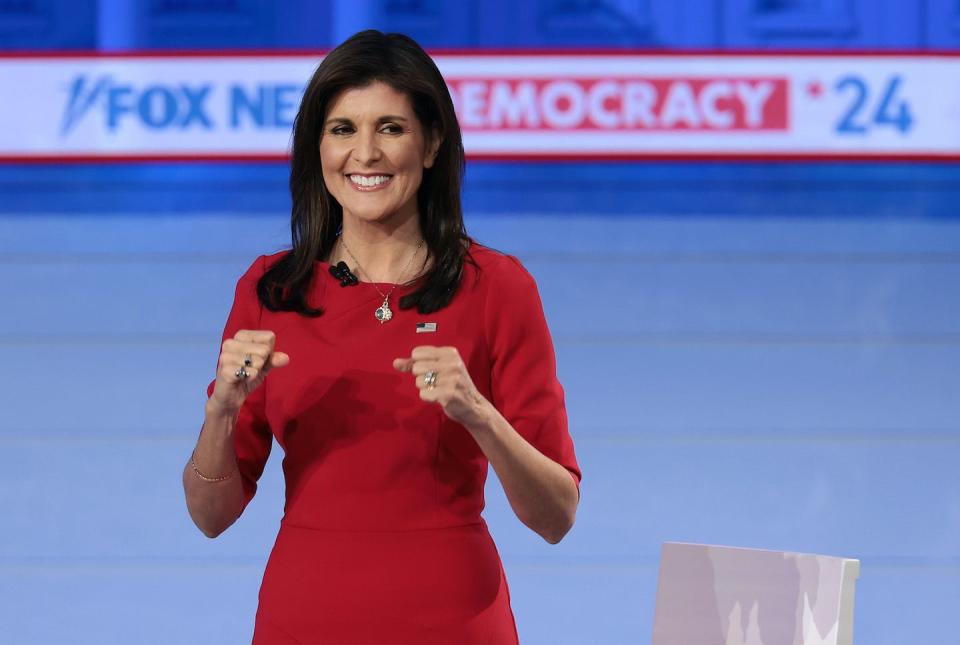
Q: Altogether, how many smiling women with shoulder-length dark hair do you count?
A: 1